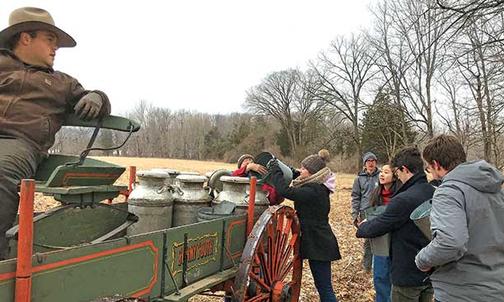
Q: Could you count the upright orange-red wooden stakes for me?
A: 3